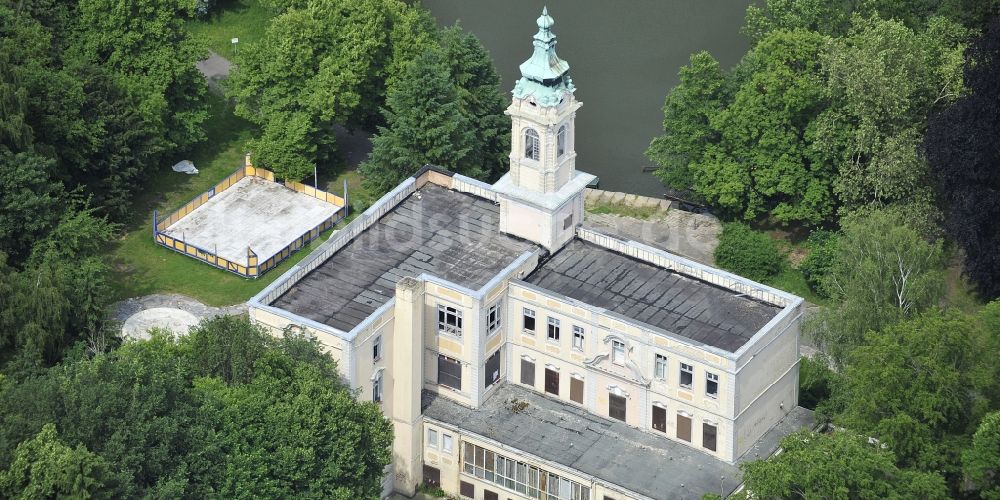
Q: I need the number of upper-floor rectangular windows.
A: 10